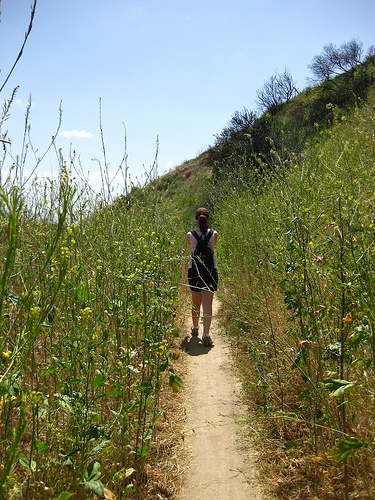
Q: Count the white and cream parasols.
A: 0